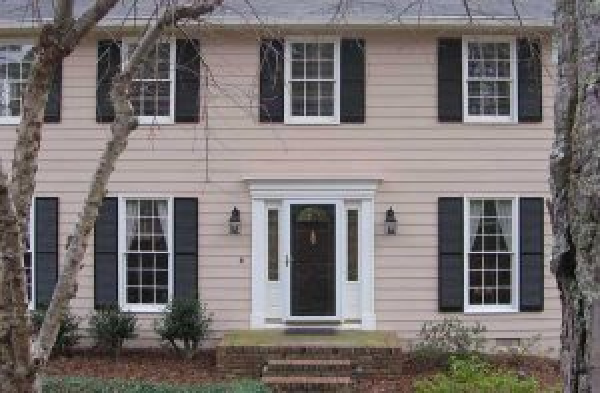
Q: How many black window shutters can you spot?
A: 12